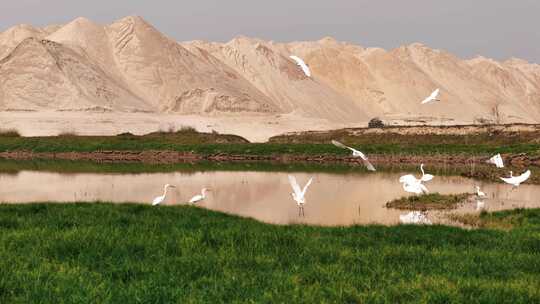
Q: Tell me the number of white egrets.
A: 11